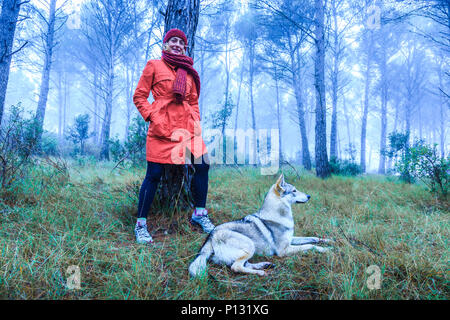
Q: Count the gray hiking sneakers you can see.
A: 2